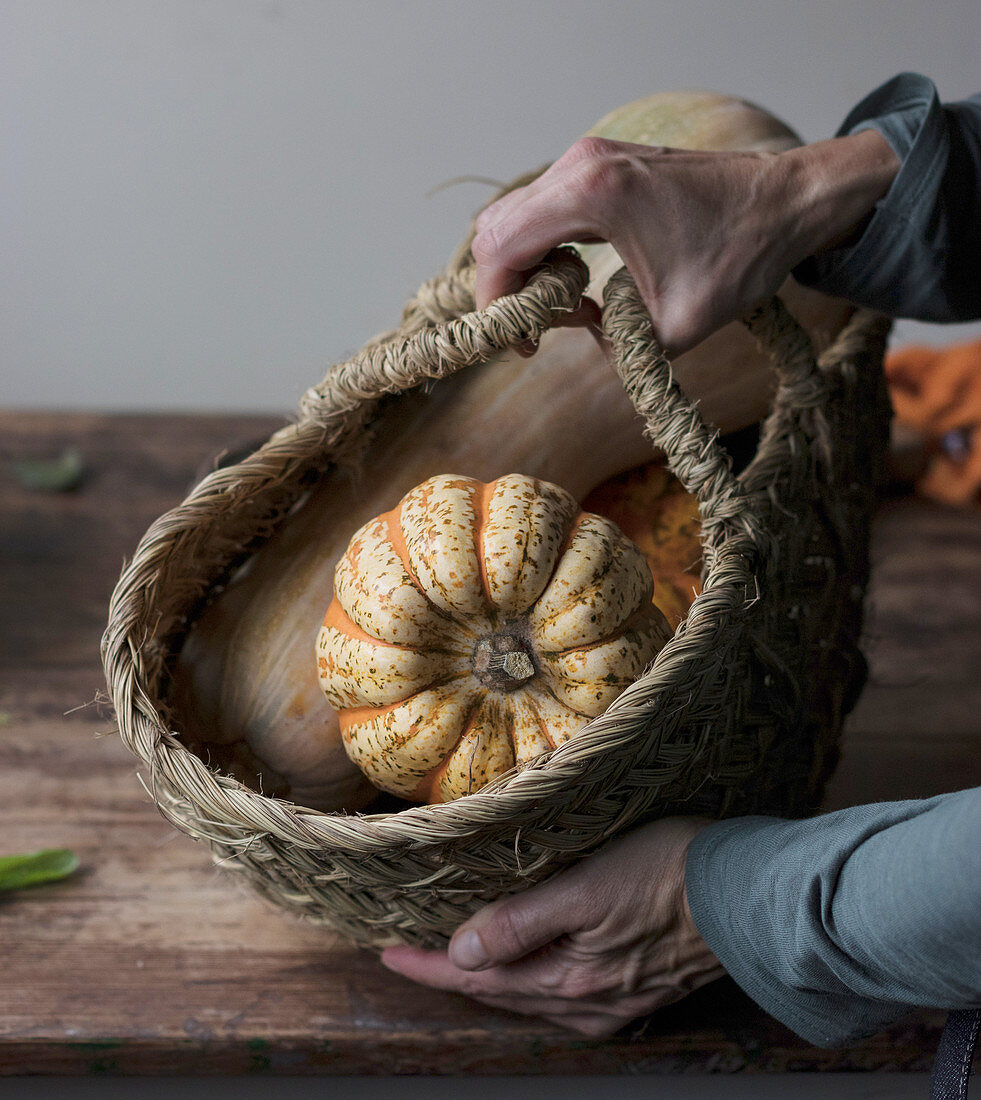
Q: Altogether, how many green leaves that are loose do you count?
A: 2